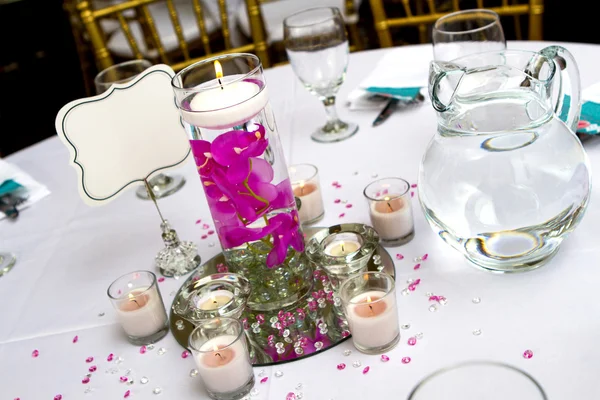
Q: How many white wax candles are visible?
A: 8